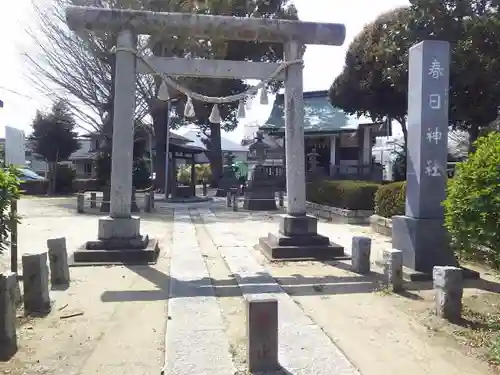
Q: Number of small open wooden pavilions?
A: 1